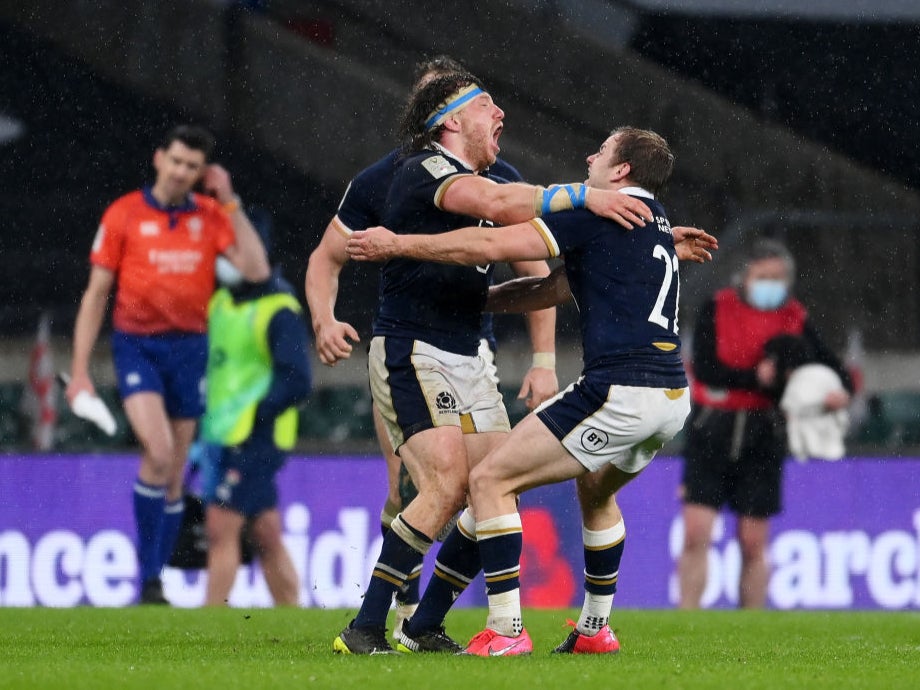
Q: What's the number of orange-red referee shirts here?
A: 1